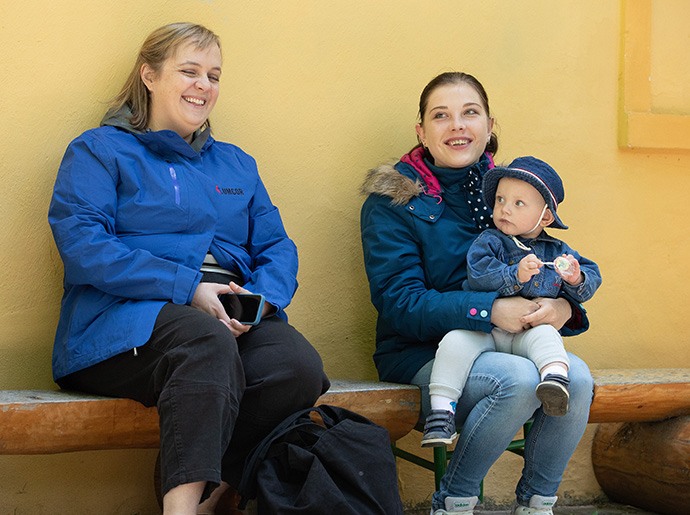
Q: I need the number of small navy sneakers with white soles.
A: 2